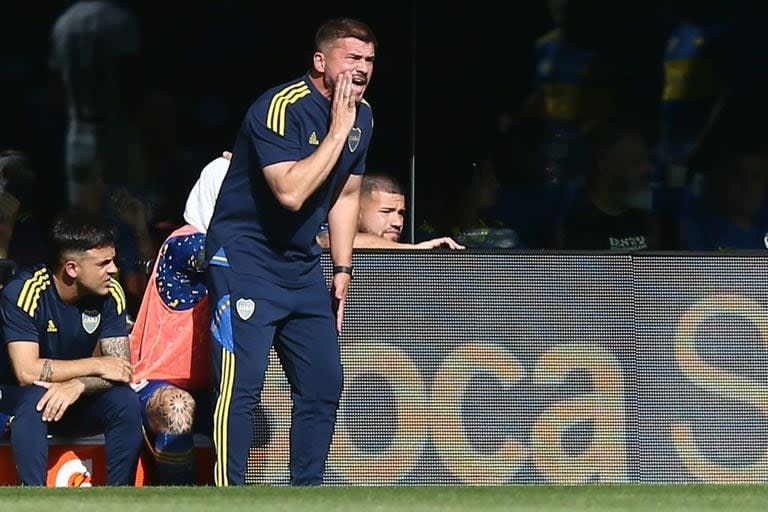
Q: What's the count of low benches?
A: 1